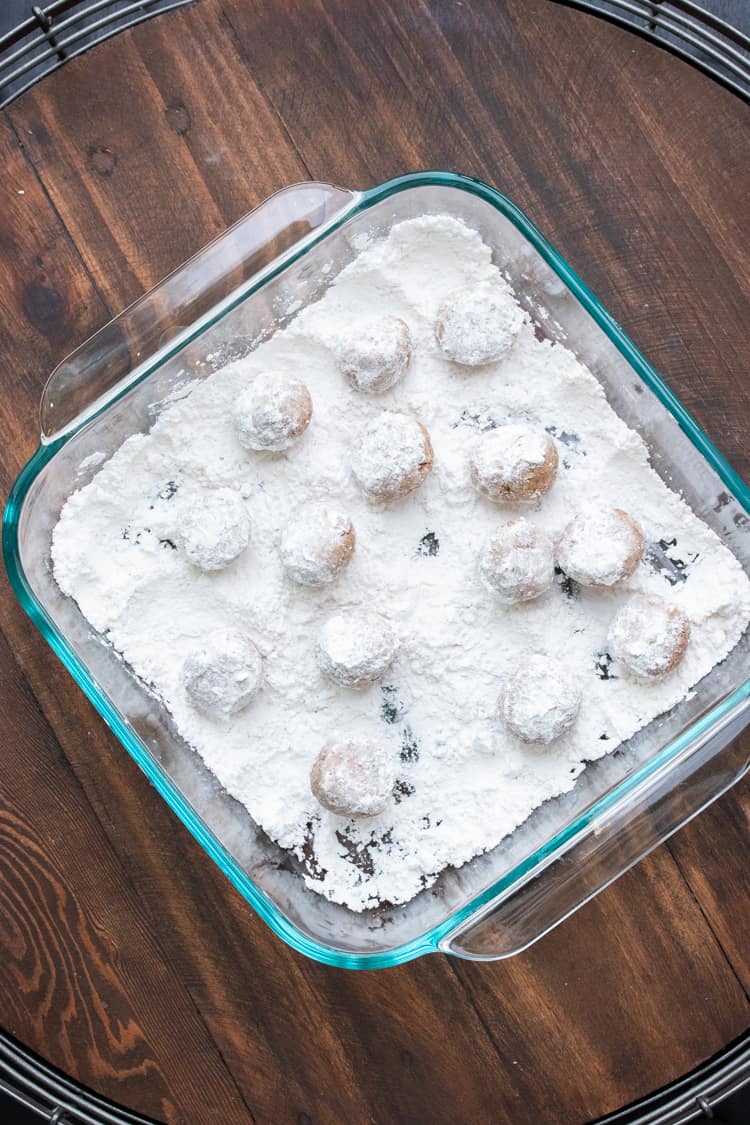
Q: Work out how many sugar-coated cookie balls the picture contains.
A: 14